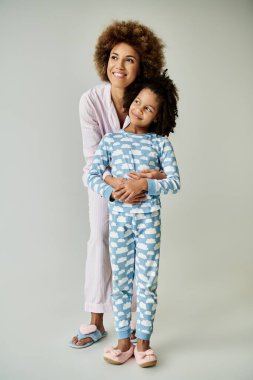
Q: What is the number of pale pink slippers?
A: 2